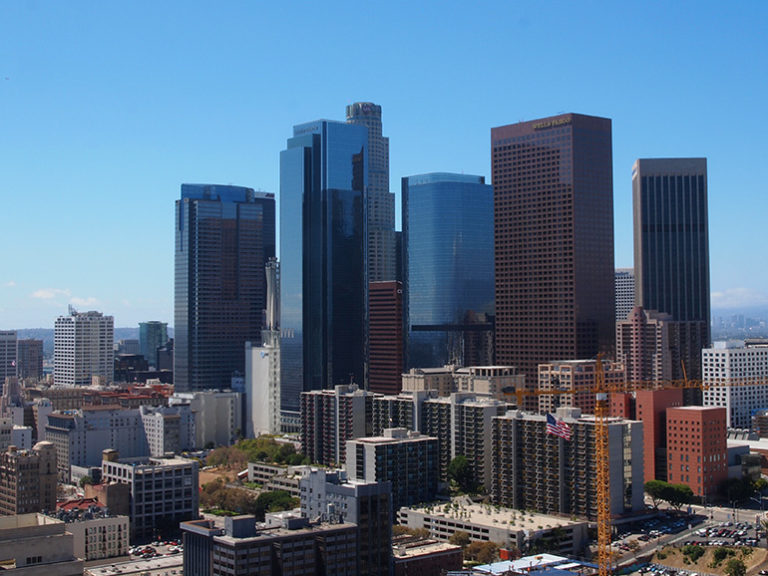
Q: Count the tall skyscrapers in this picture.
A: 6